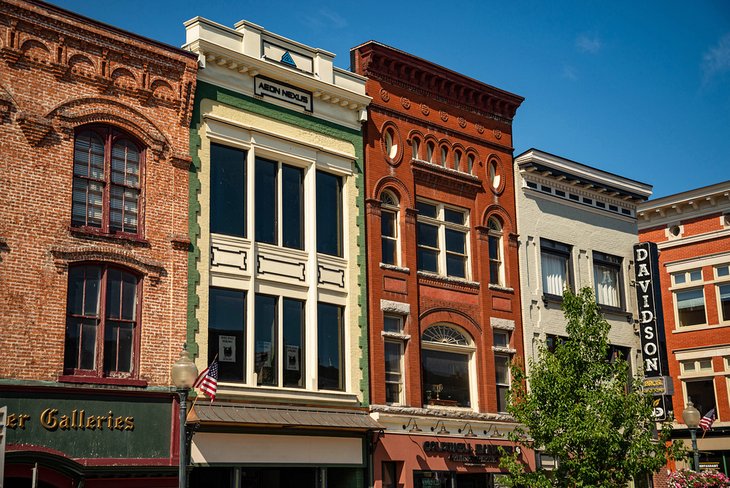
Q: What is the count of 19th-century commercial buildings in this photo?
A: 5